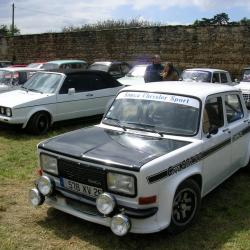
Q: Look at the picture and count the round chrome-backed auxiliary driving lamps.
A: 4